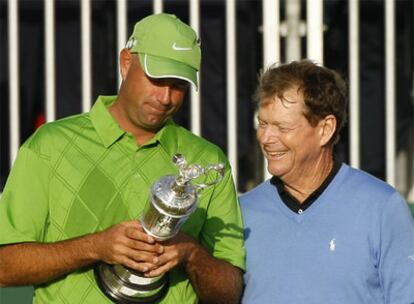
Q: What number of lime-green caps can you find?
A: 1